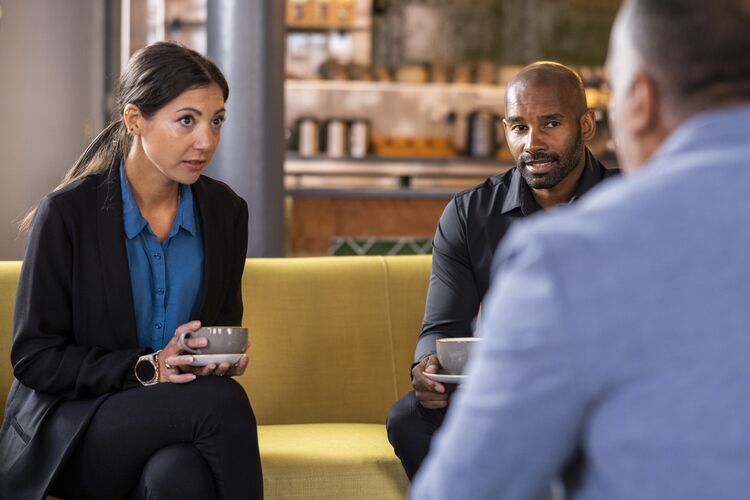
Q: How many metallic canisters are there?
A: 3